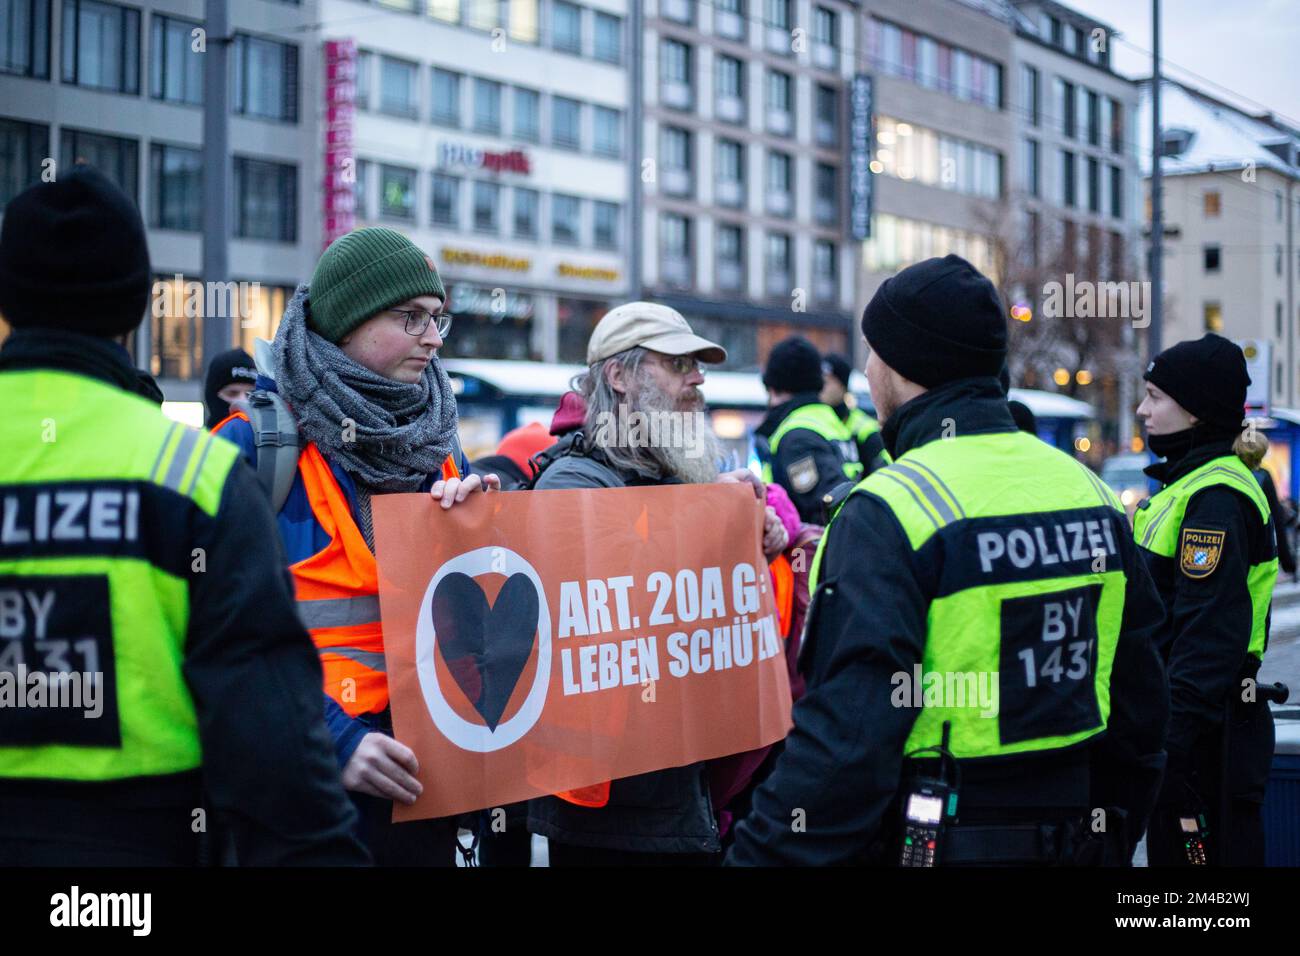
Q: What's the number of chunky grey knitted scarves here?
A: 1